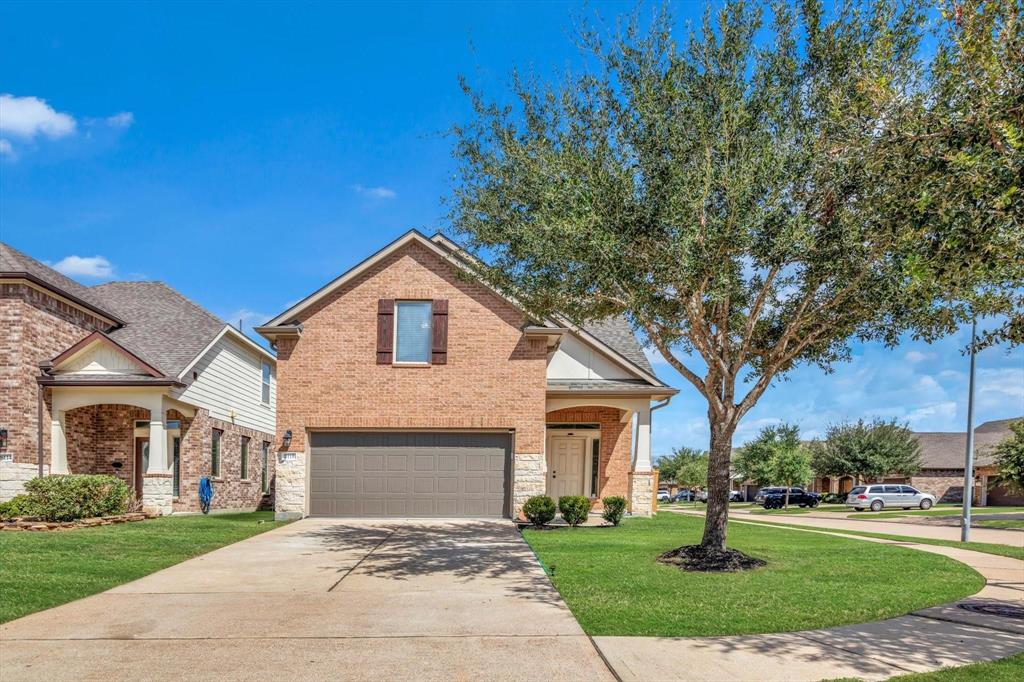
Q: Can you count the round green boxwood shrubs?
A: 3